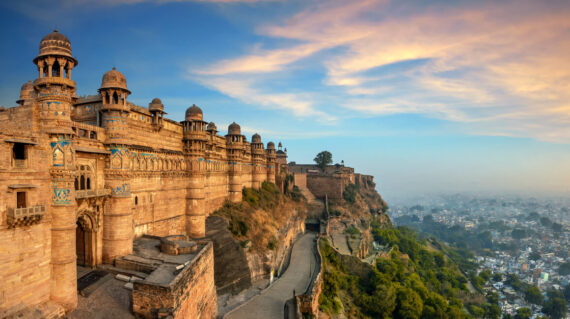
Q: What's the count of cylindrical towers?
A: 6